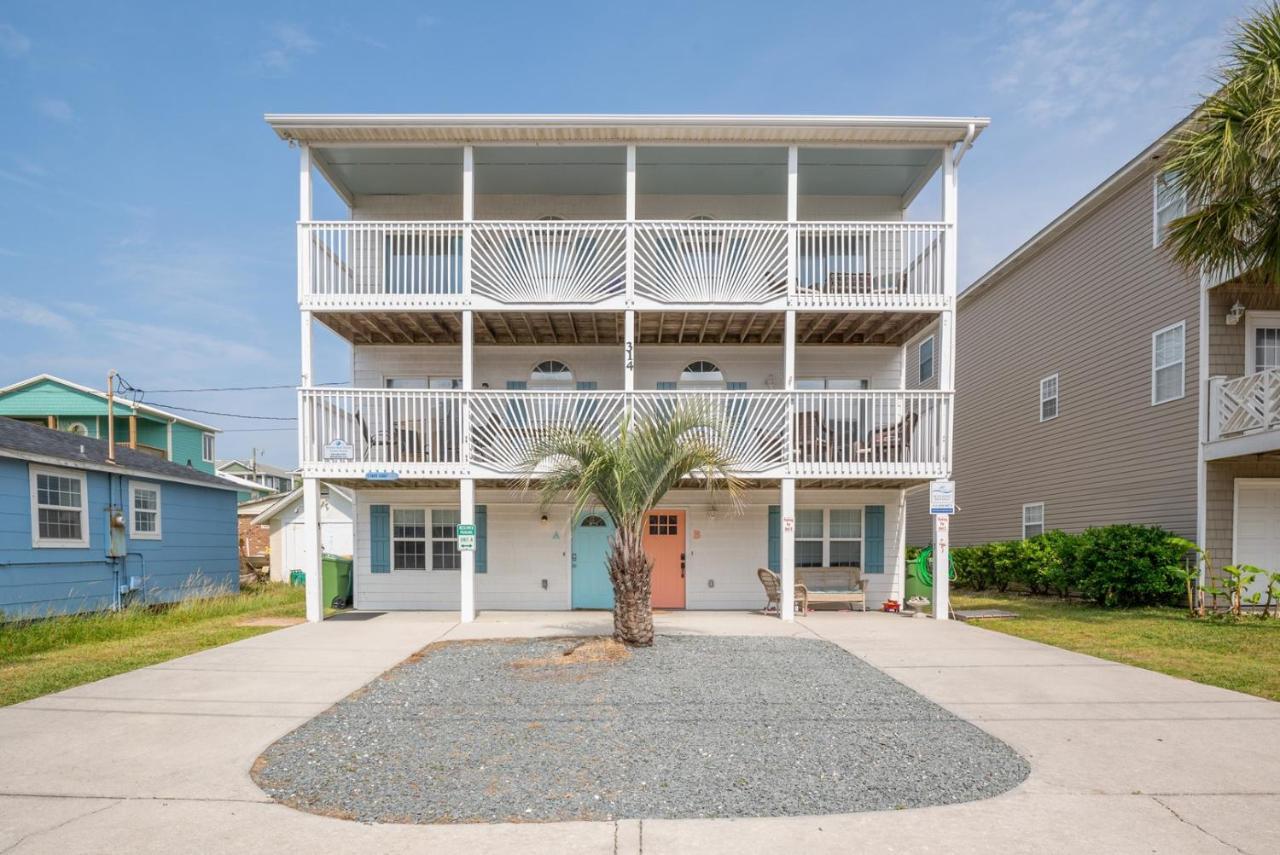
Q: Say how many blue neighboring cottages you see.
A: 1